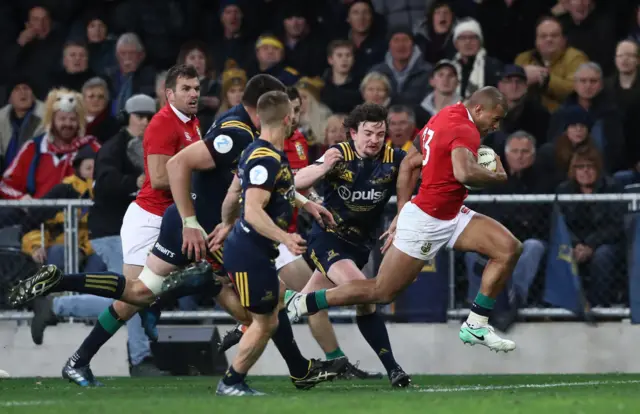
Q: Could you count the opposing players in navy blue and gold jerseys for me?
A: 3